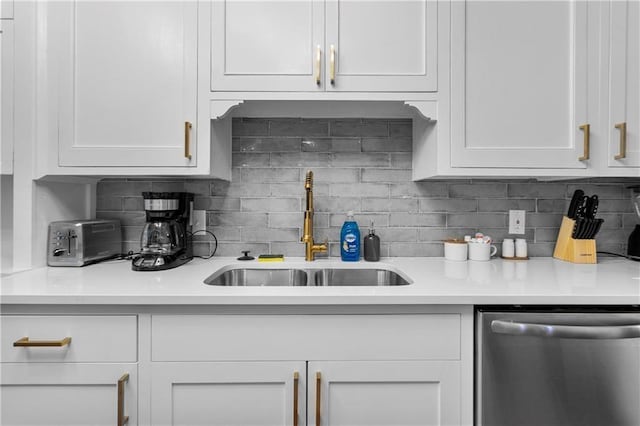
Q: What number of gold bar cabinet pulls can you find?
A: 9